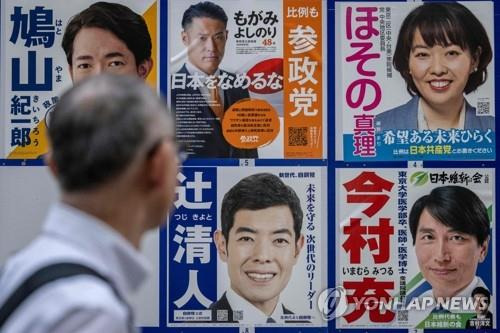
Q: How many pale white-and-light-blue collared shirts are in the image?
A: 1